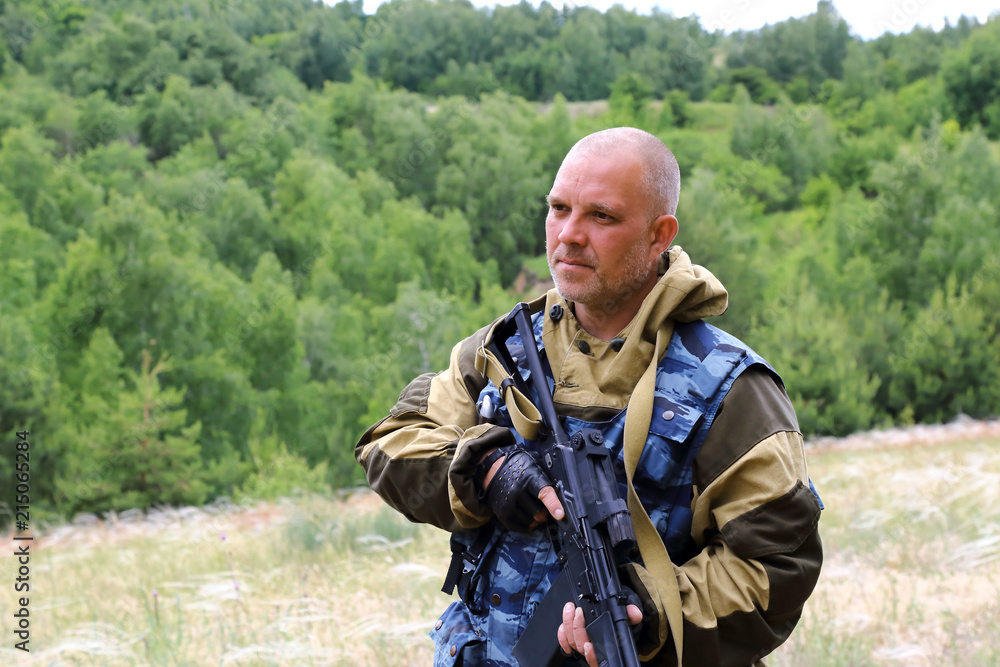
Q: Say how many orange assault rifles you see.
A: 0